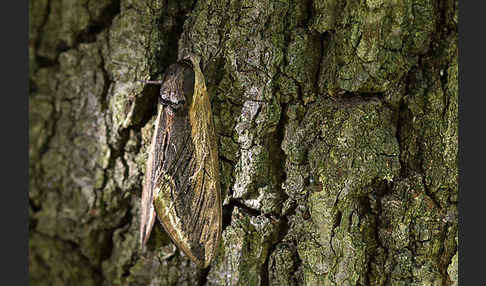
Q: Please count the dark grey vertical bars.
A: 2